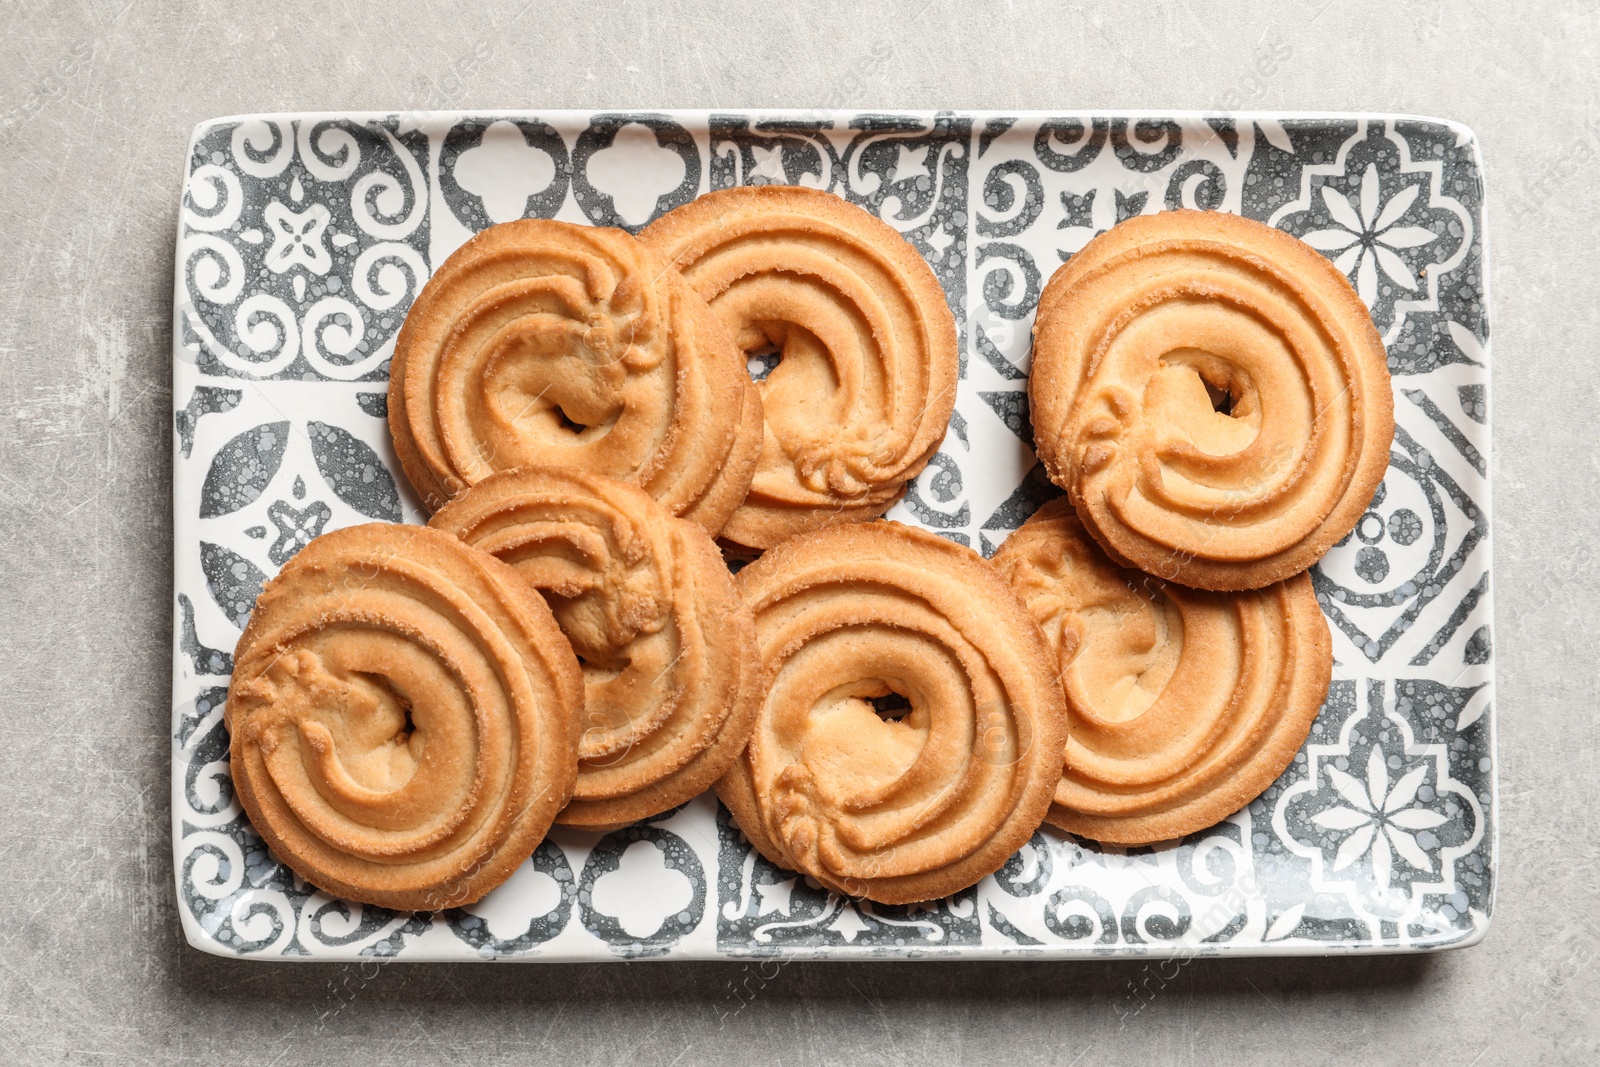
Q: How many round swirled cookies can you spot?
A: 7